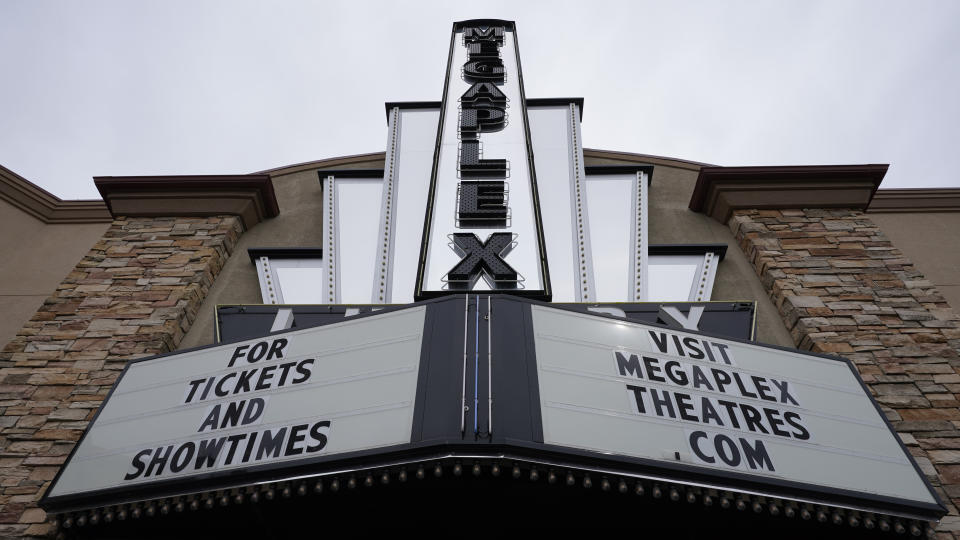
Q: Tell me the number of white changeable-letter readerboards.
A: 2